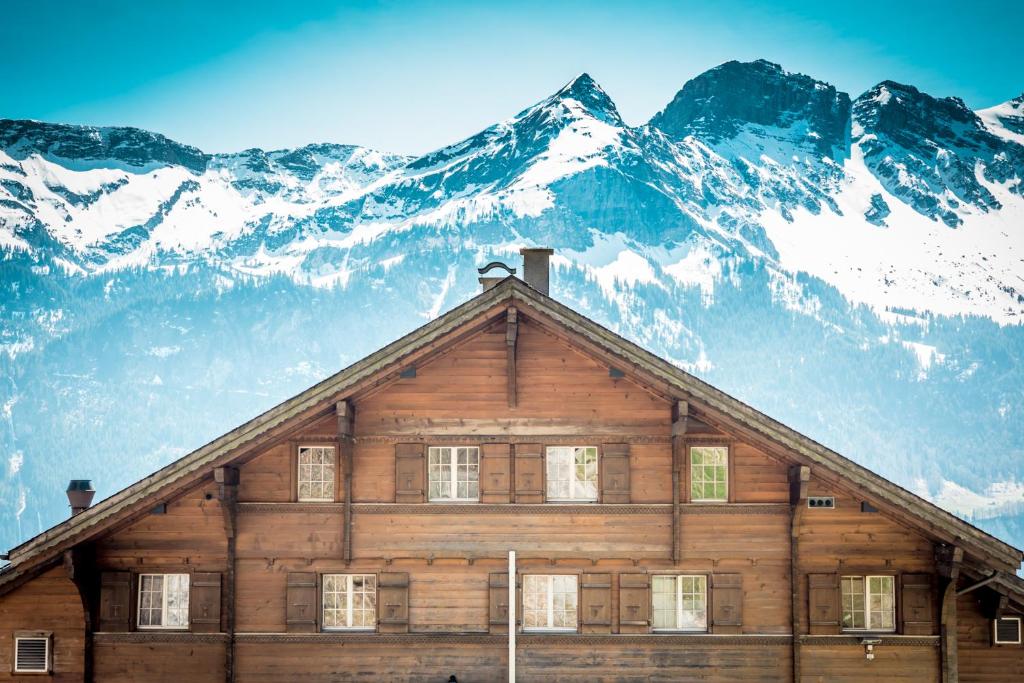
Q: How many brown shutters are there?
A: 14